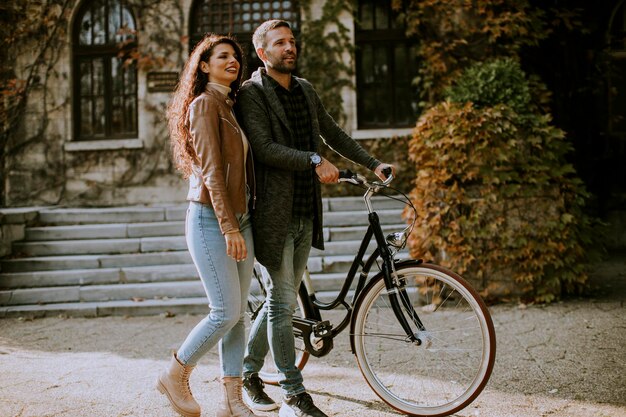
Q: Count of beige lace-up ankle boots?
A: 2